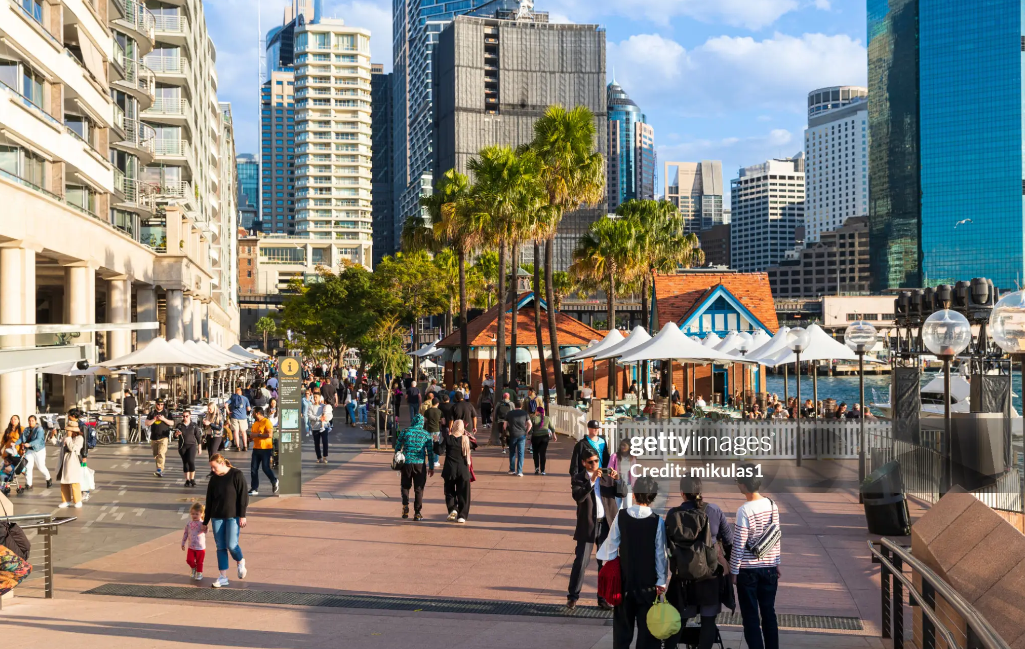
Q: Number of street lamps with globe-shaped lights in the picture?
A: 5